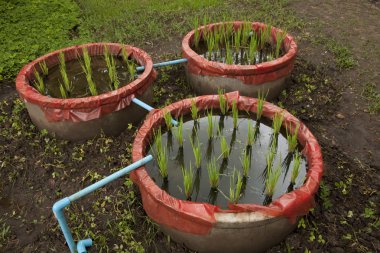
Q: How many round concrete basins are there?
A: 3